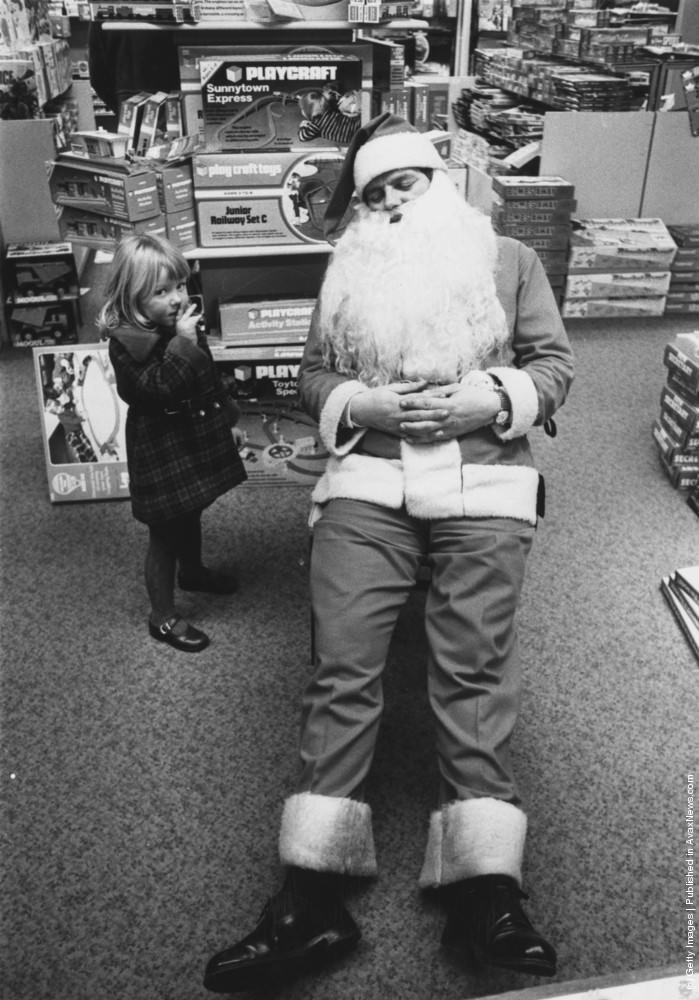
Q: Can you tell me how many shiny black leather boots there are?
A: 2